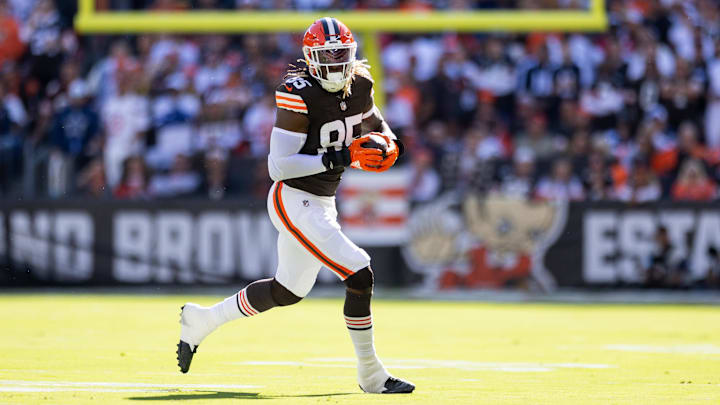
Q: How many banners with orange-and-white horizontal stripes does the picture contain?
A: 1